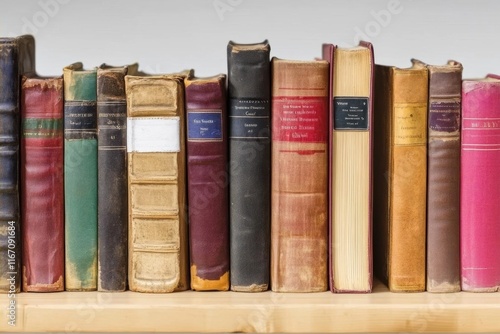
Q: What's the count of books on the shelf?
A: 12